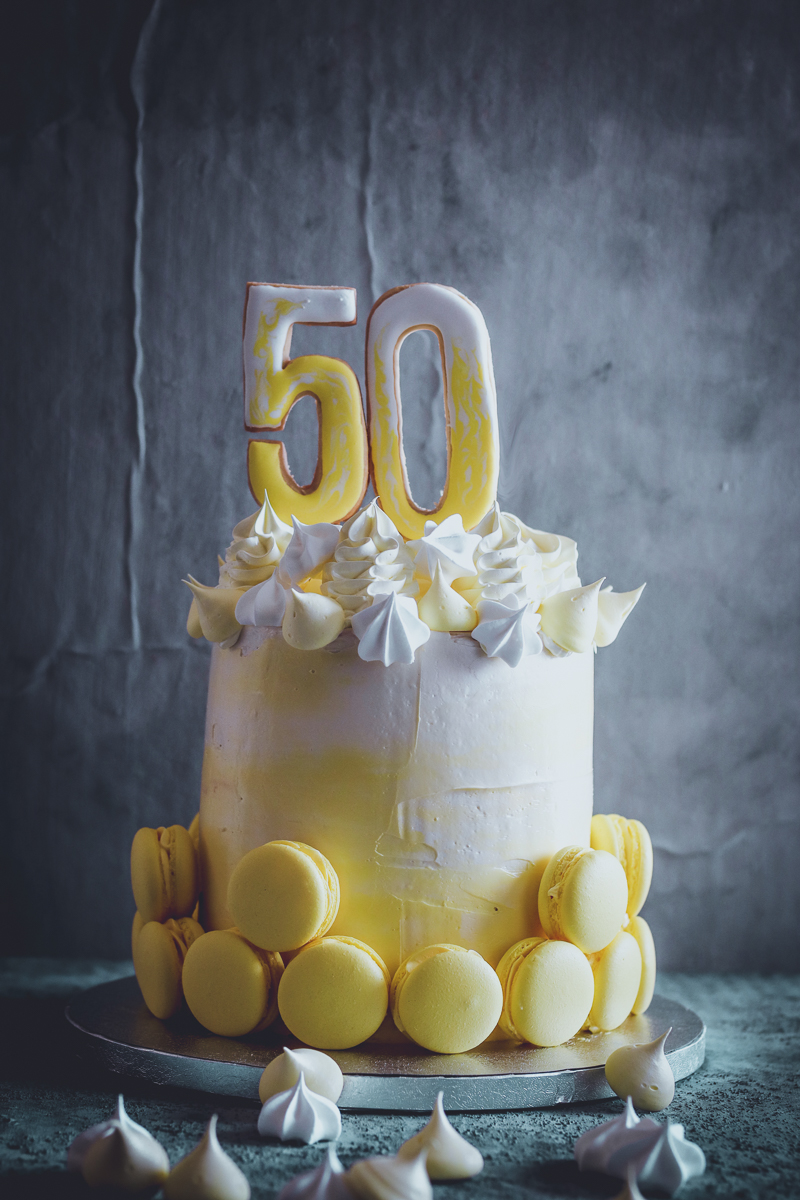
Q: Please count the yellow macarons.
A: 13